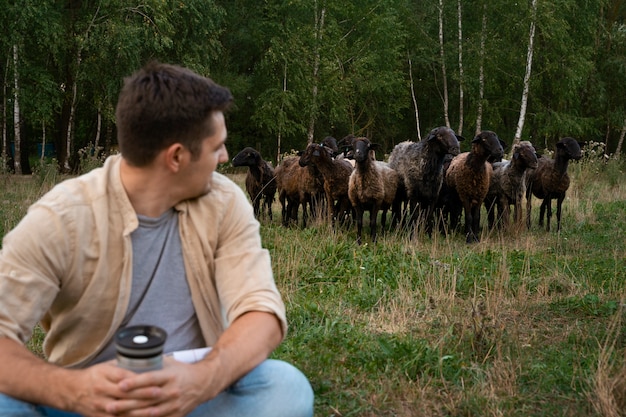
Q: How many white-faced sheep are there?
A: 0